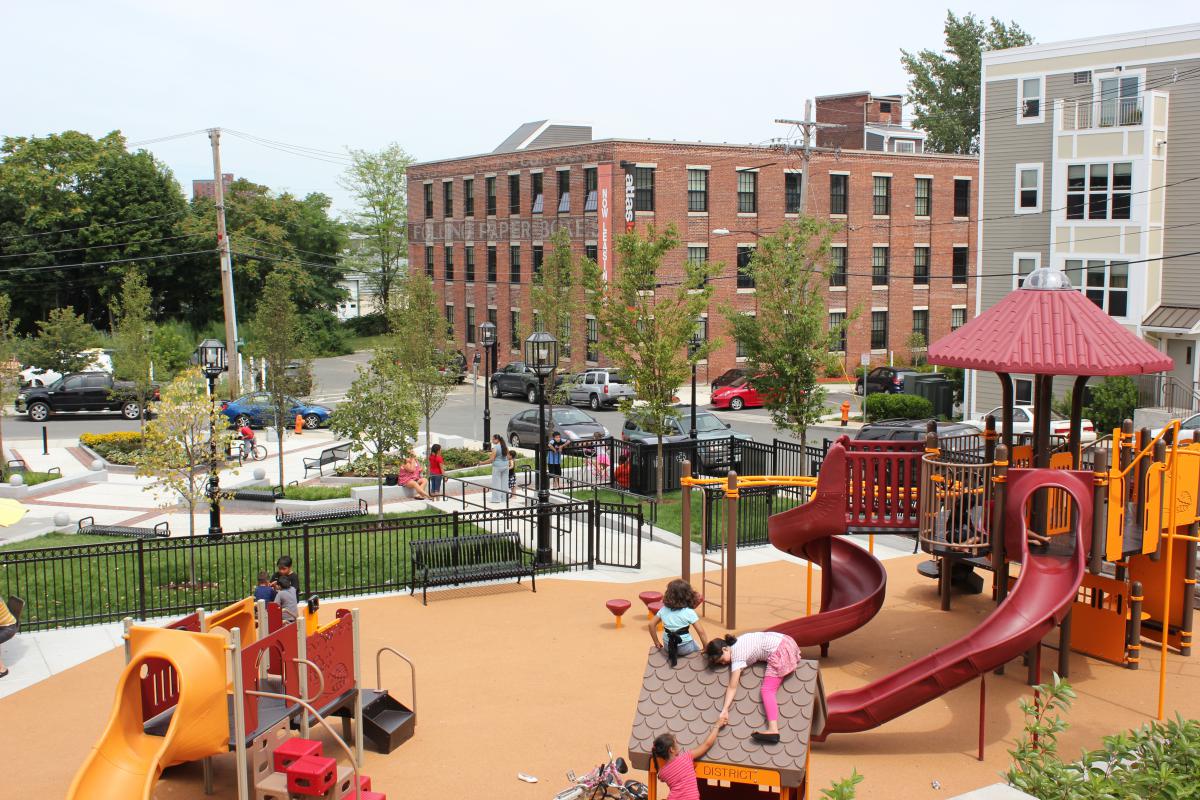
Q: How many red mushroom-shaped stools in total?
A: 4